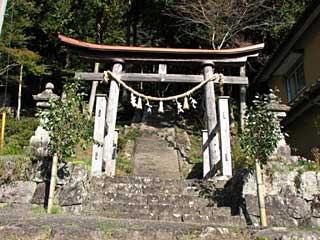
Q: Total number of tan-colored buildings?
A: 1